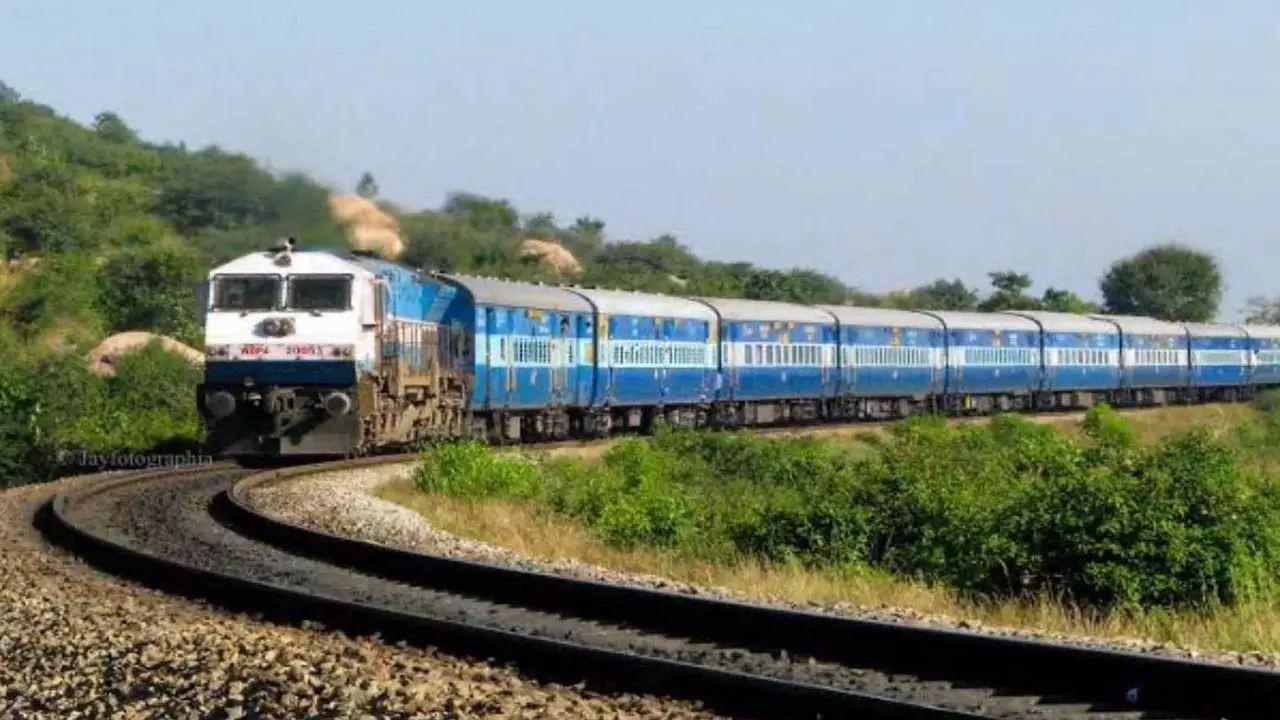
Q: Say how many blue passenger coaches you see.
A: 9